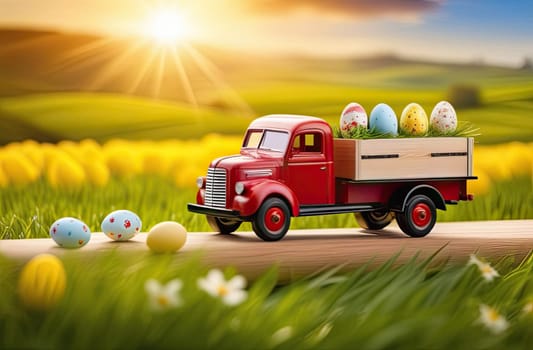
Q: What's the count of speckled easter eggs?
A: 6